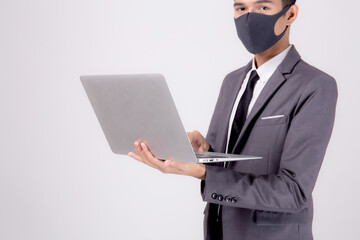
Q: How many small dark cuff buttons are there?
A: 4